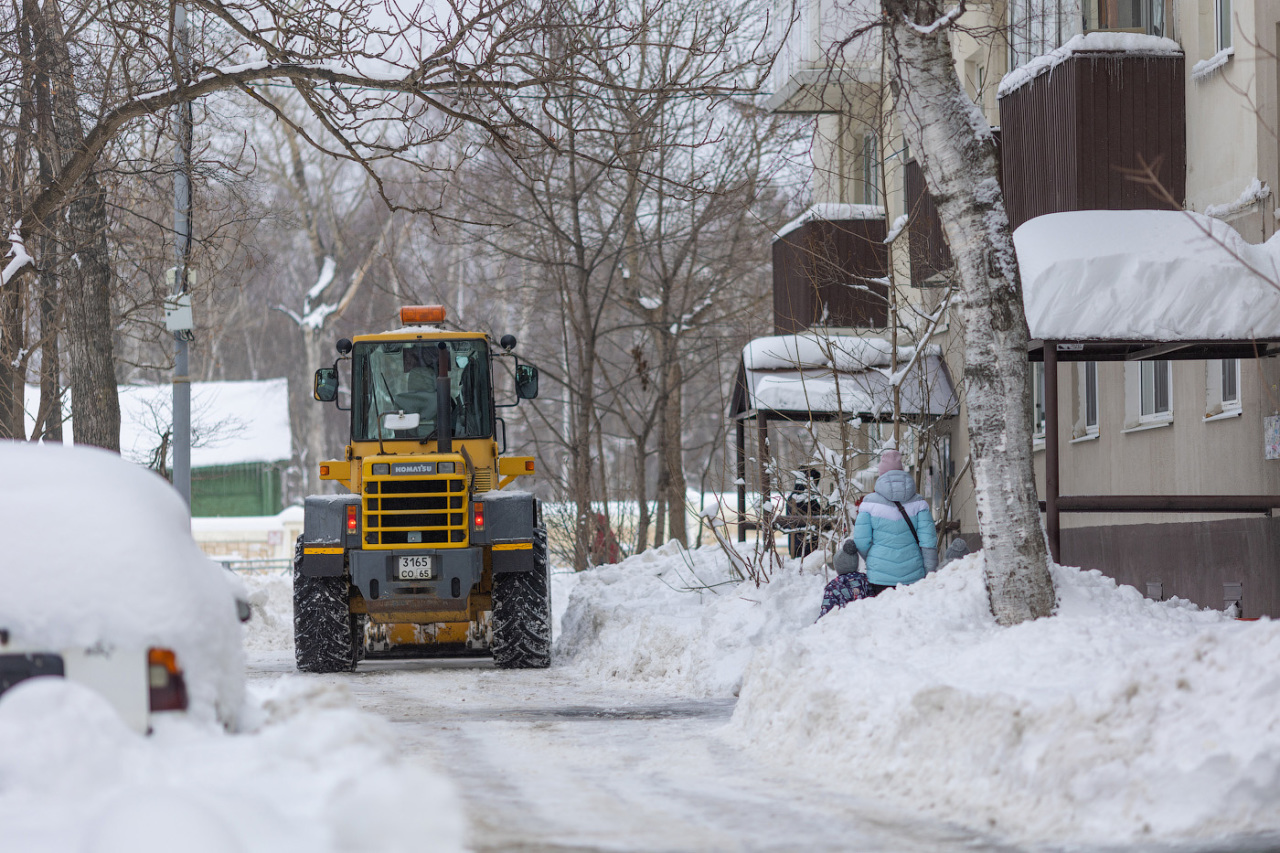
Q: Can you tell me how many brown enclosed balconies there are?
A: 3